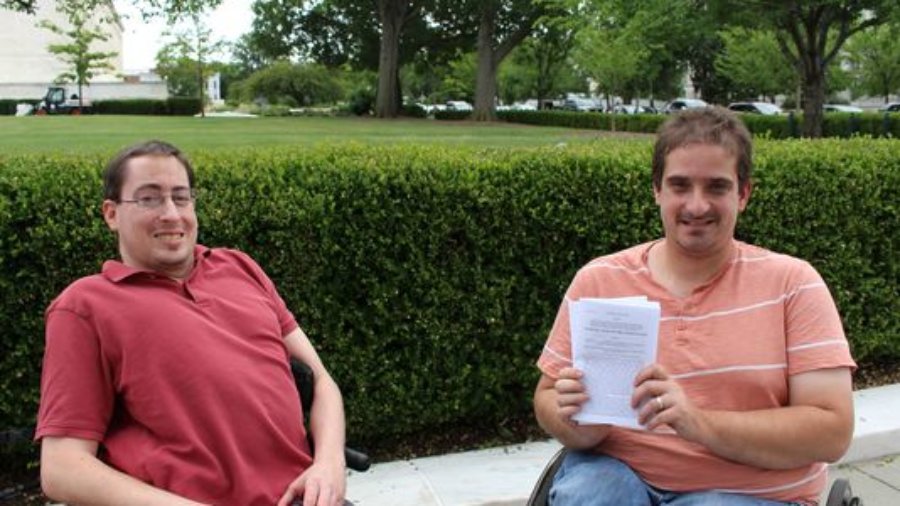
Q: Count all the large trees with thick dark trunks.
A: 3